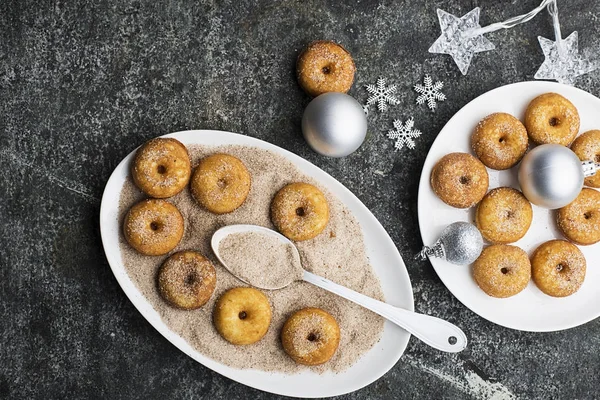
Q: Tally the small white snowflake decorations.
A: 3